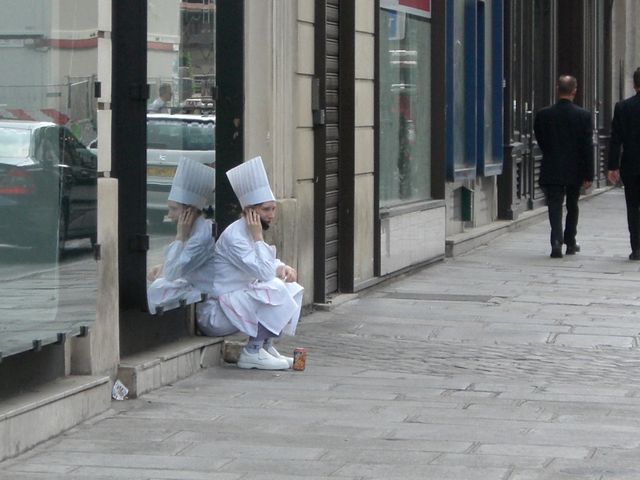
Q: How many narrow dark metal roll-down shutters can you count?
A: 1